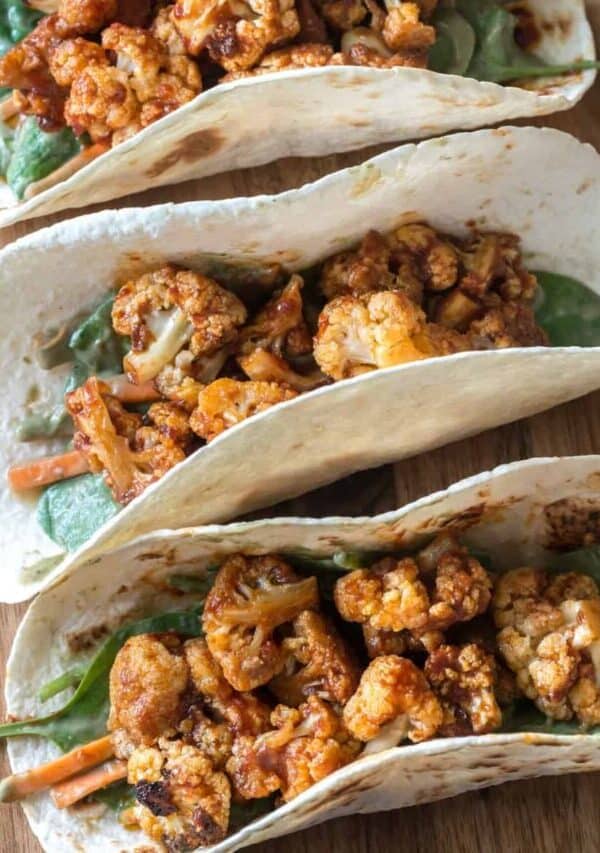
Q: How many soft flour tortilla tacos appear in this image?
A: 3